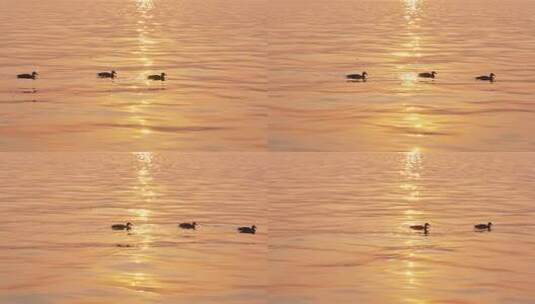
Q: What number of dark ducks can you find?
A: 11